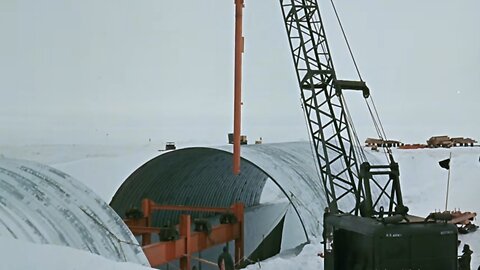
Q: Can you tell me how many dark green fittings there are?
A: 4